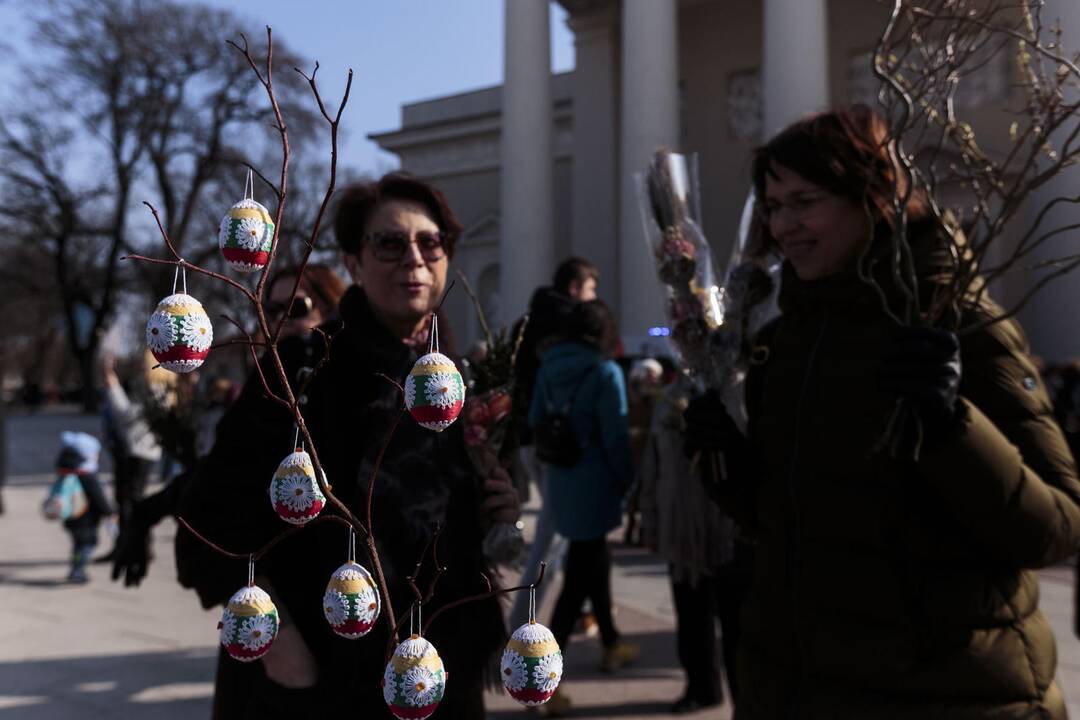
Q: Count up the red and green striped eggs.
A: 8